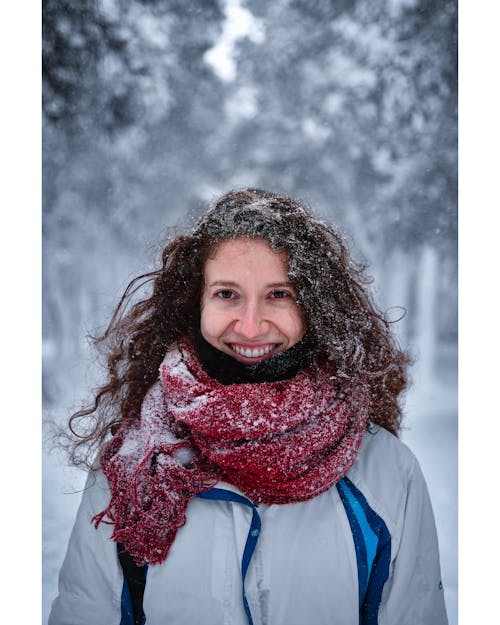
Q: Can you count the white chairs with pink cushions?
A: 0